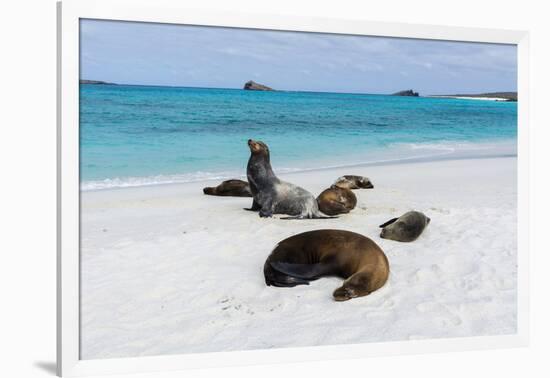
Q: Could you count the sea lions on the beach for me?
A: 6